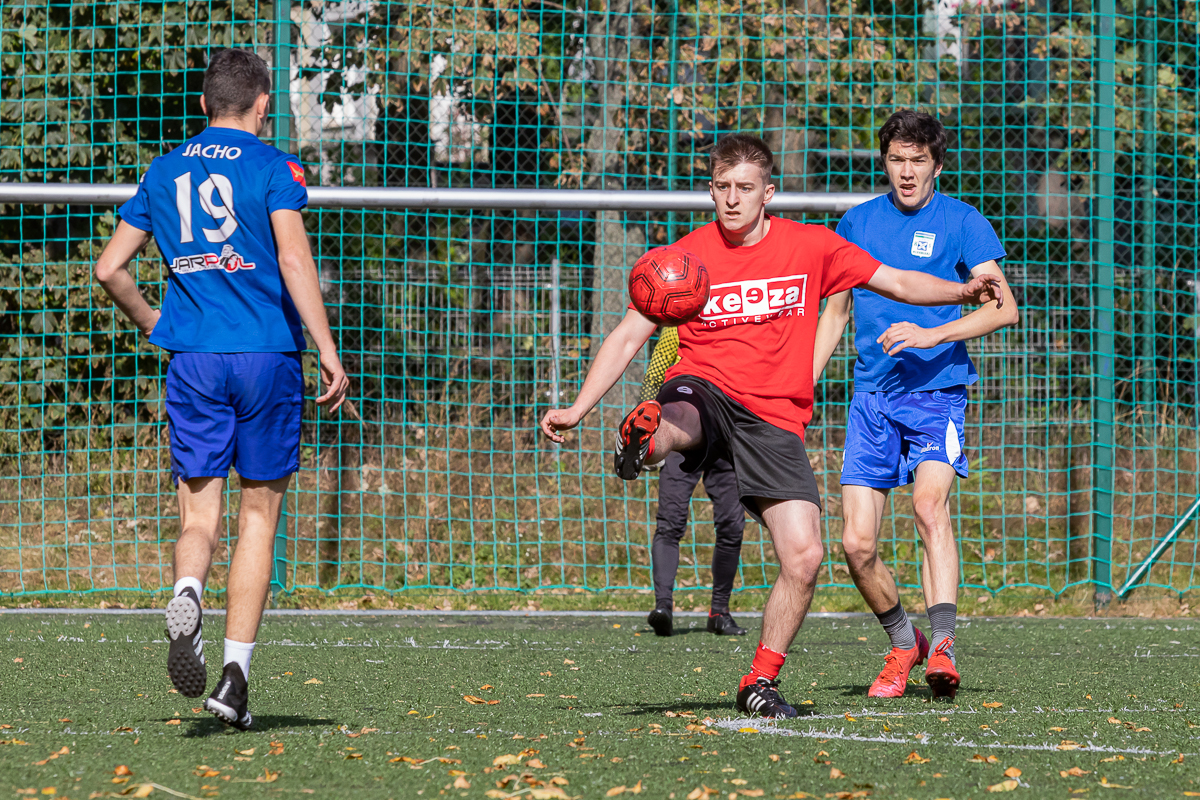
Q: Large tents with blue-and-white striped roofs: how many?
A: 0